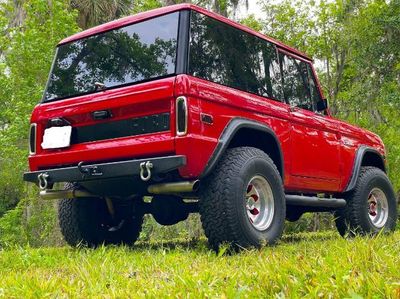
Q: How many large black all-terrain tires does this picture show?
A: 3